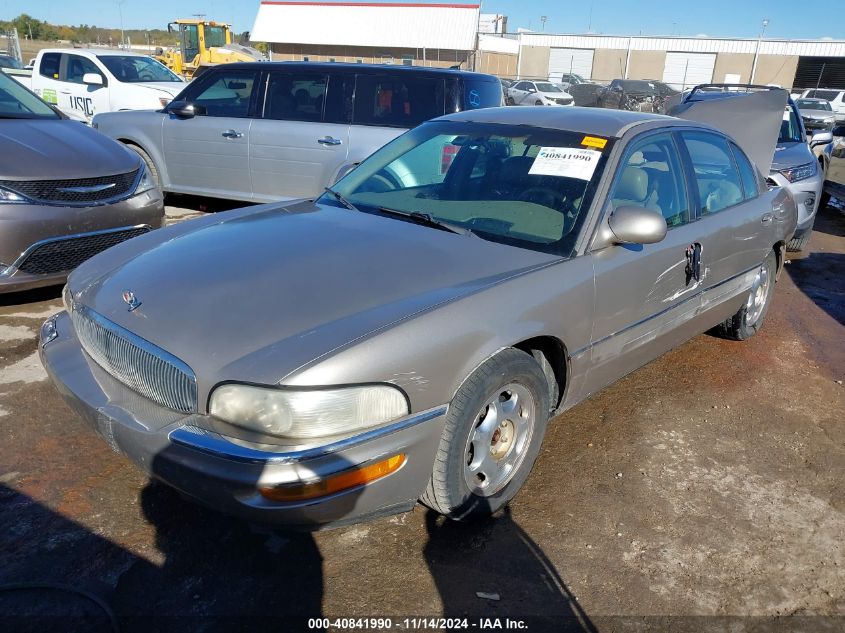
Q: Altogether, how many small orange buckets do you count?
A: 0